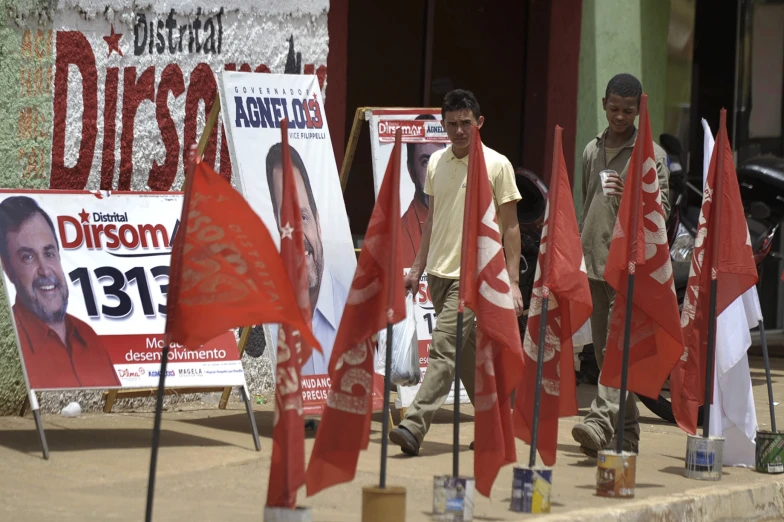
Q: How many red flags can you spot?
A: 7